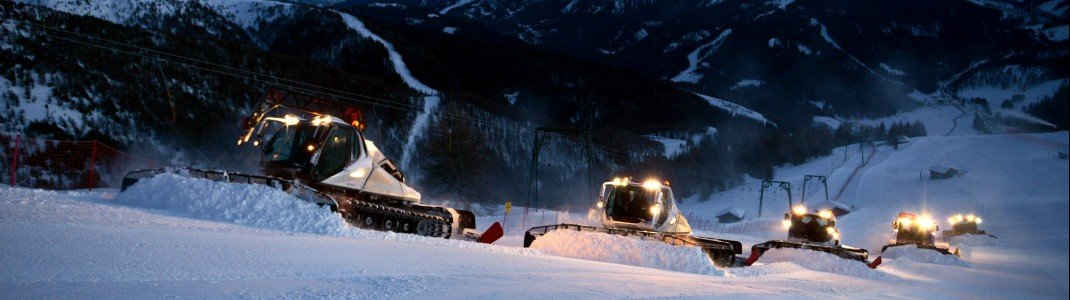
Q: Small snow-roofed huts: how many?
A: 3